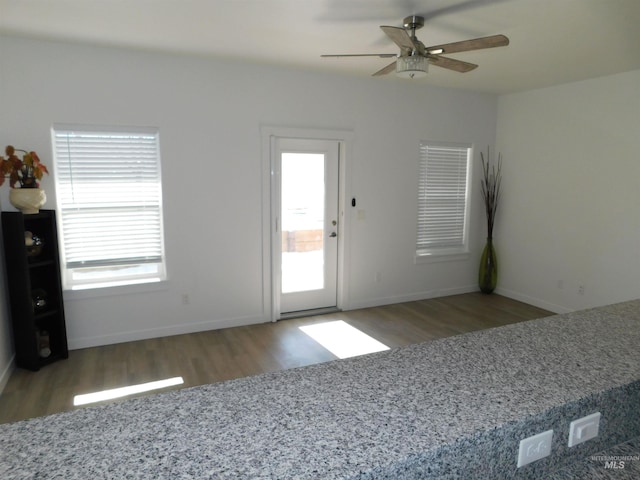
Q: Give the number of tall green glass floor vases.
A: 1